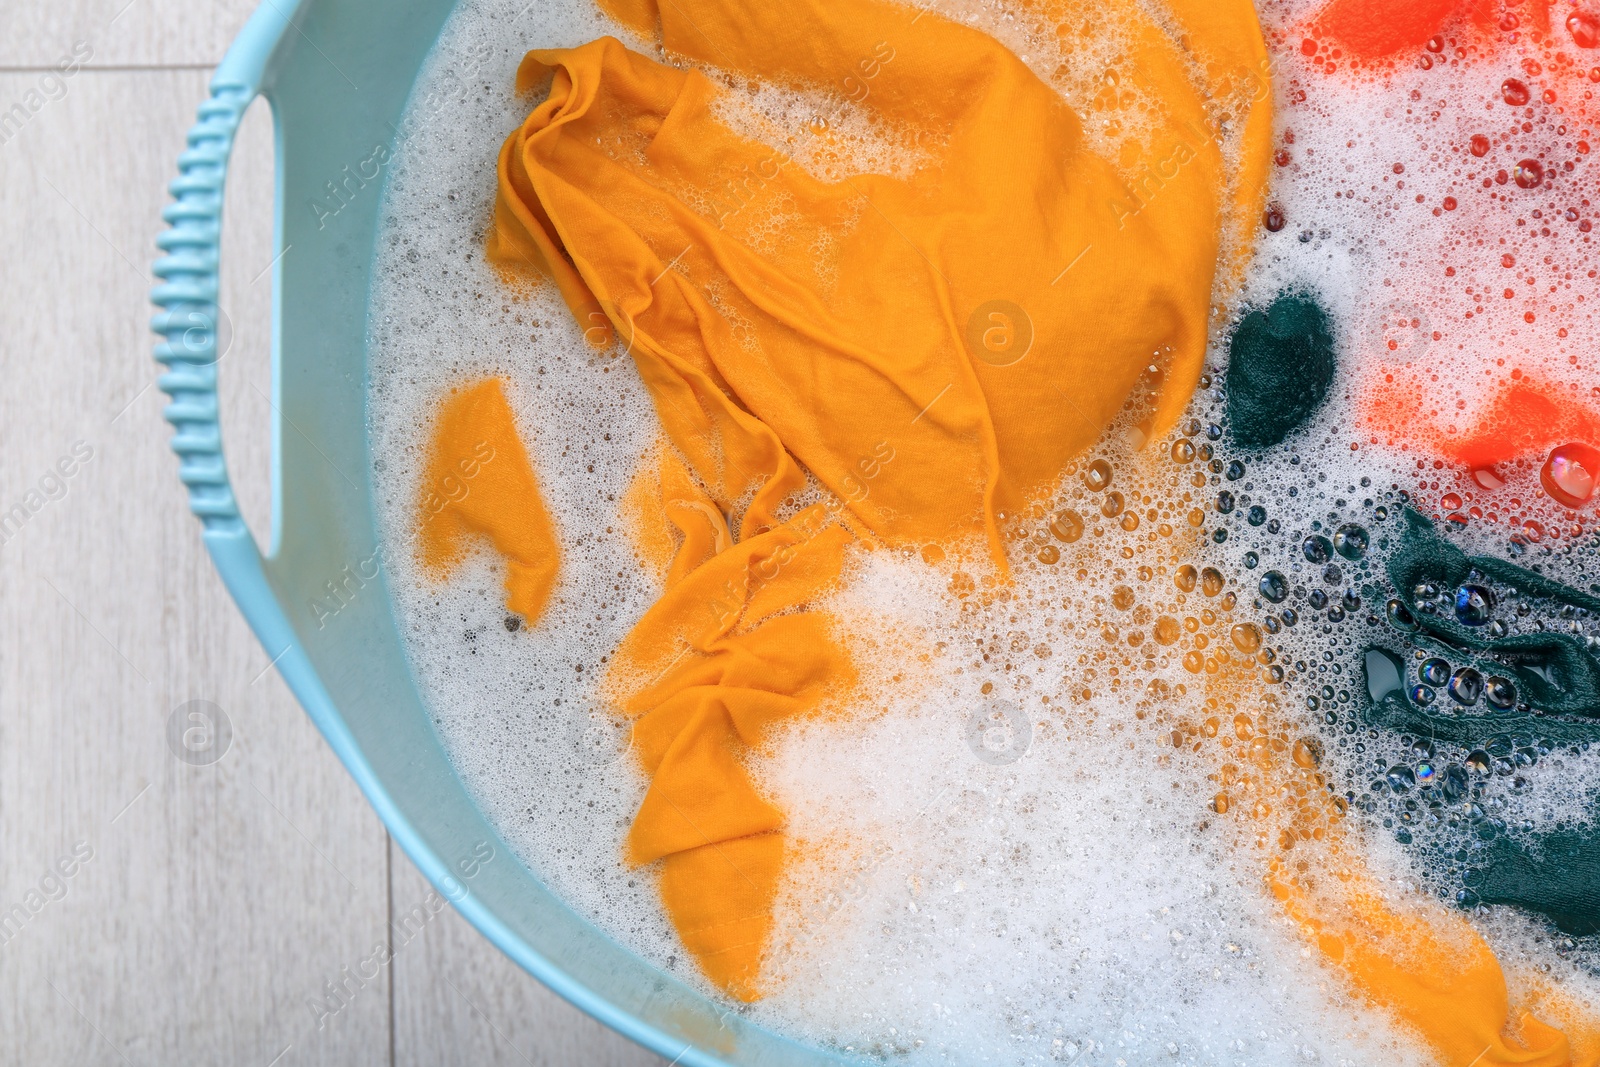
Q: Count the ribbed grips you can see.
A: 1